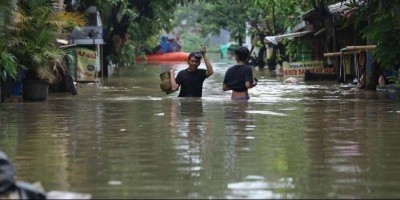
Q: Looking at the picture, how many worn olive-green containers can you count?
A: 1